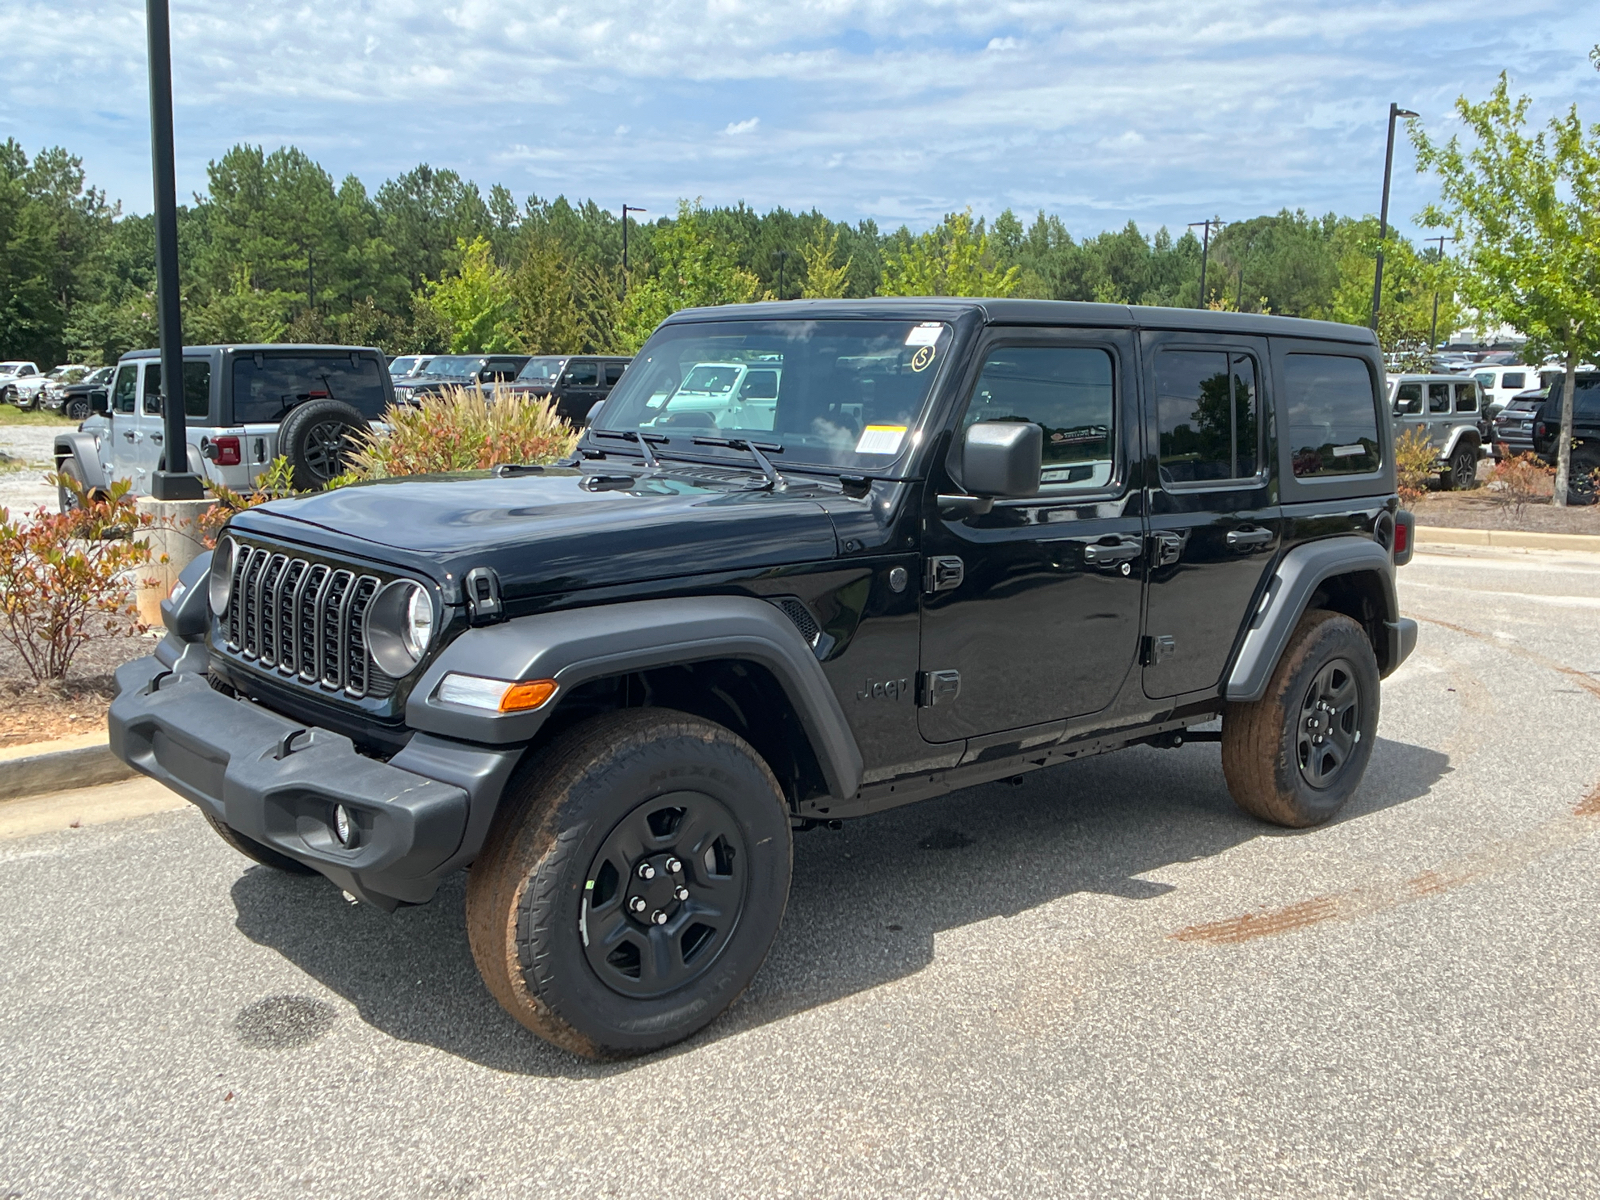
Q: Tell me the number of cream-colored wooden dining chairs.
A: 0